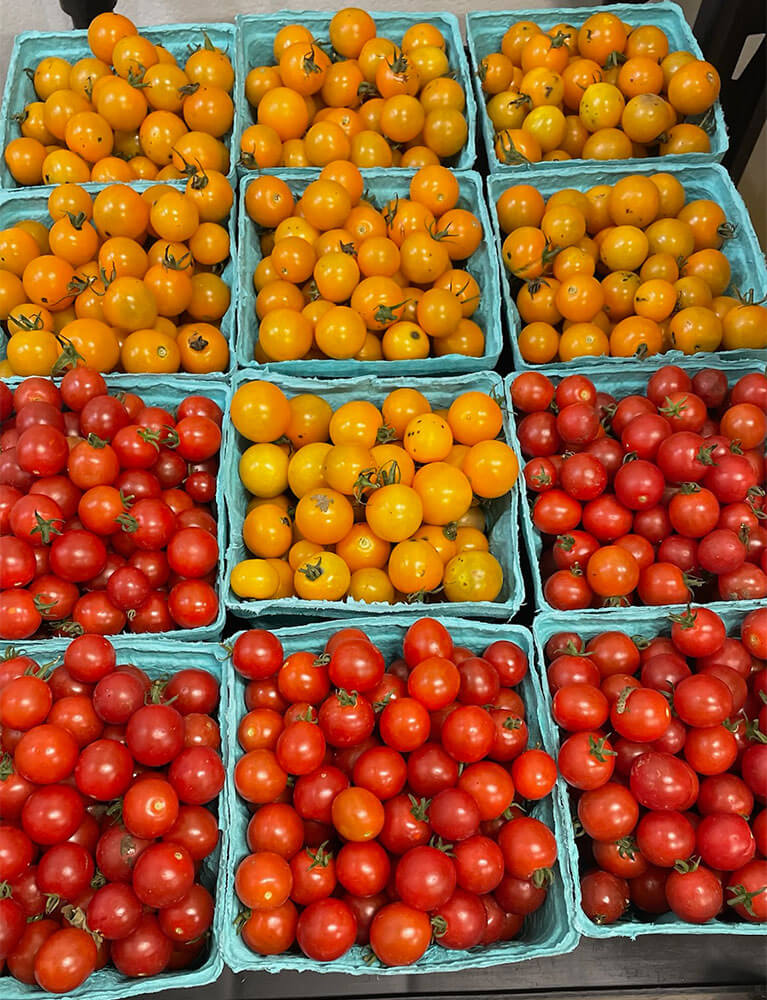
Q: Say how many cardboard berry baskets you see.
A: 12